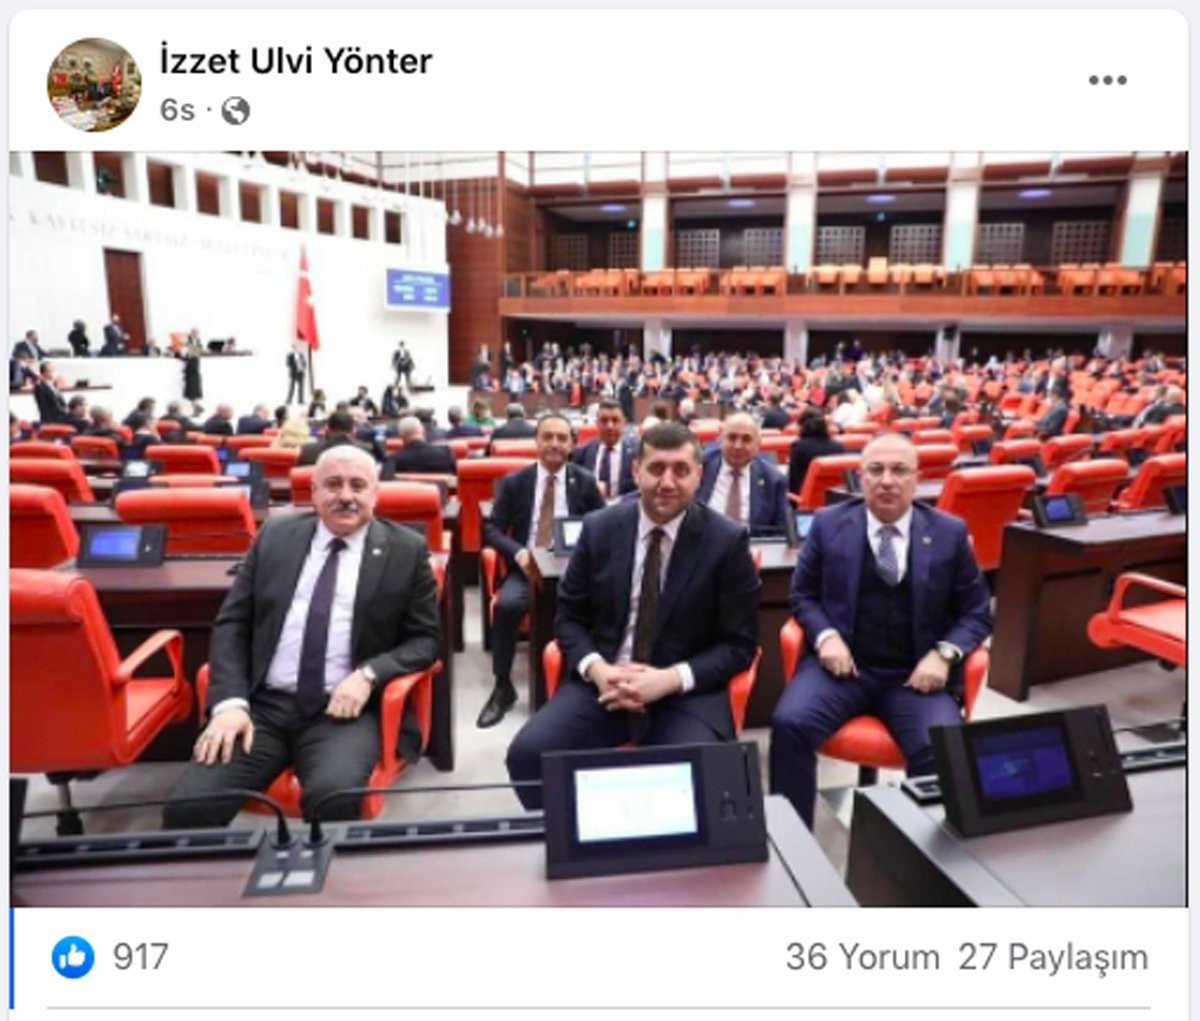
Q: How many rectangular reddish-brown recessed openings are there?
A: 9